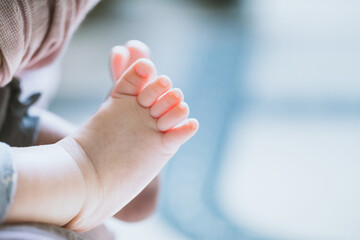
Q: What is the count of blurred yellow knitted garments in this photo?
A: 0